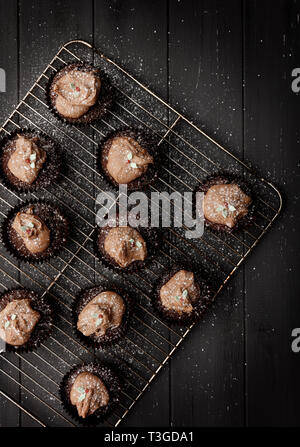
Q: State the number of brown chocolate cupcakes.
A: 10